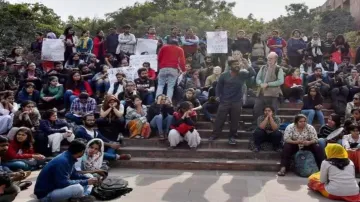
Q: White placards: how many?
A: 5